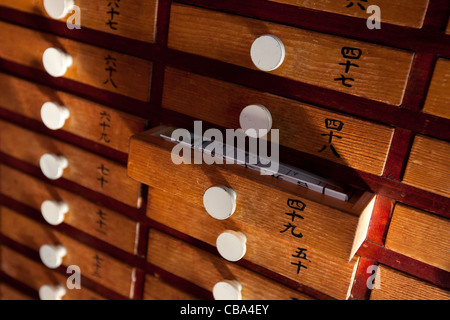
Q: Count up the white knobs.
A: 12